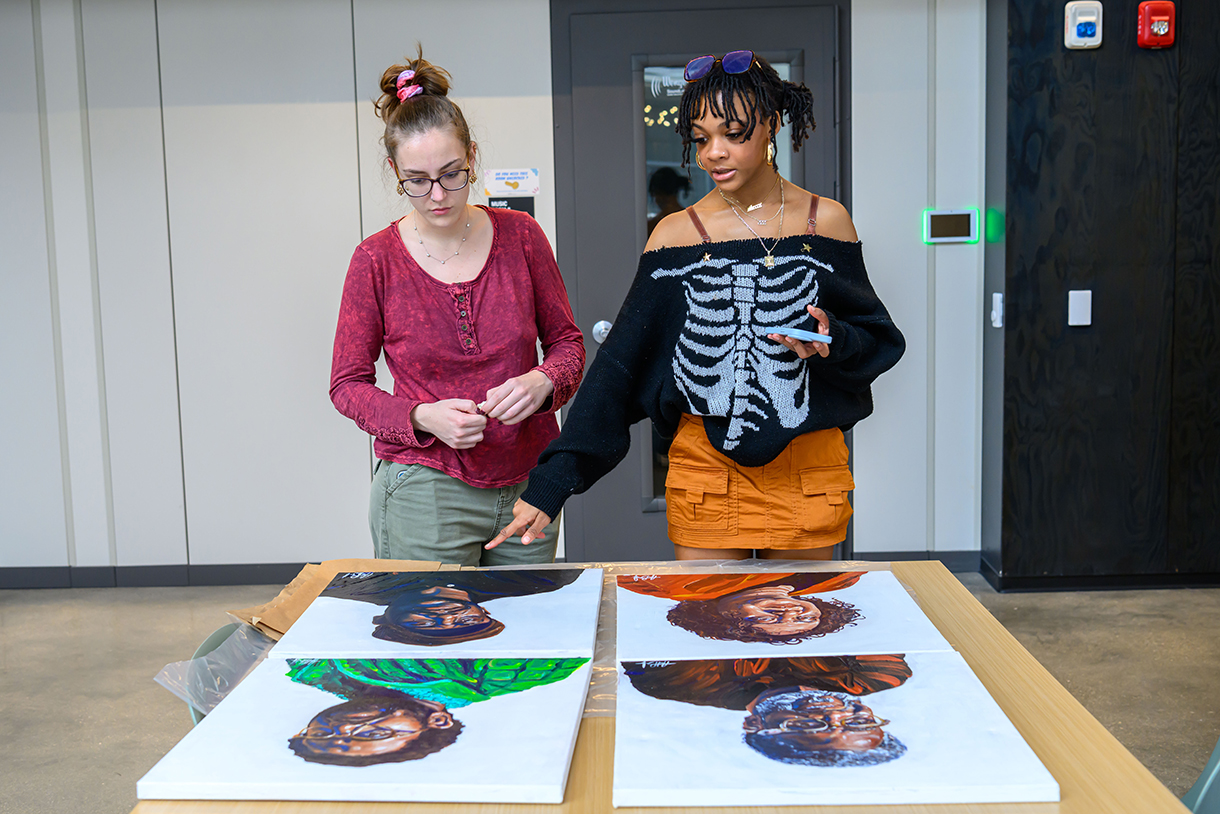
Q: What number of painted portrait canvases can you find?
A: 4